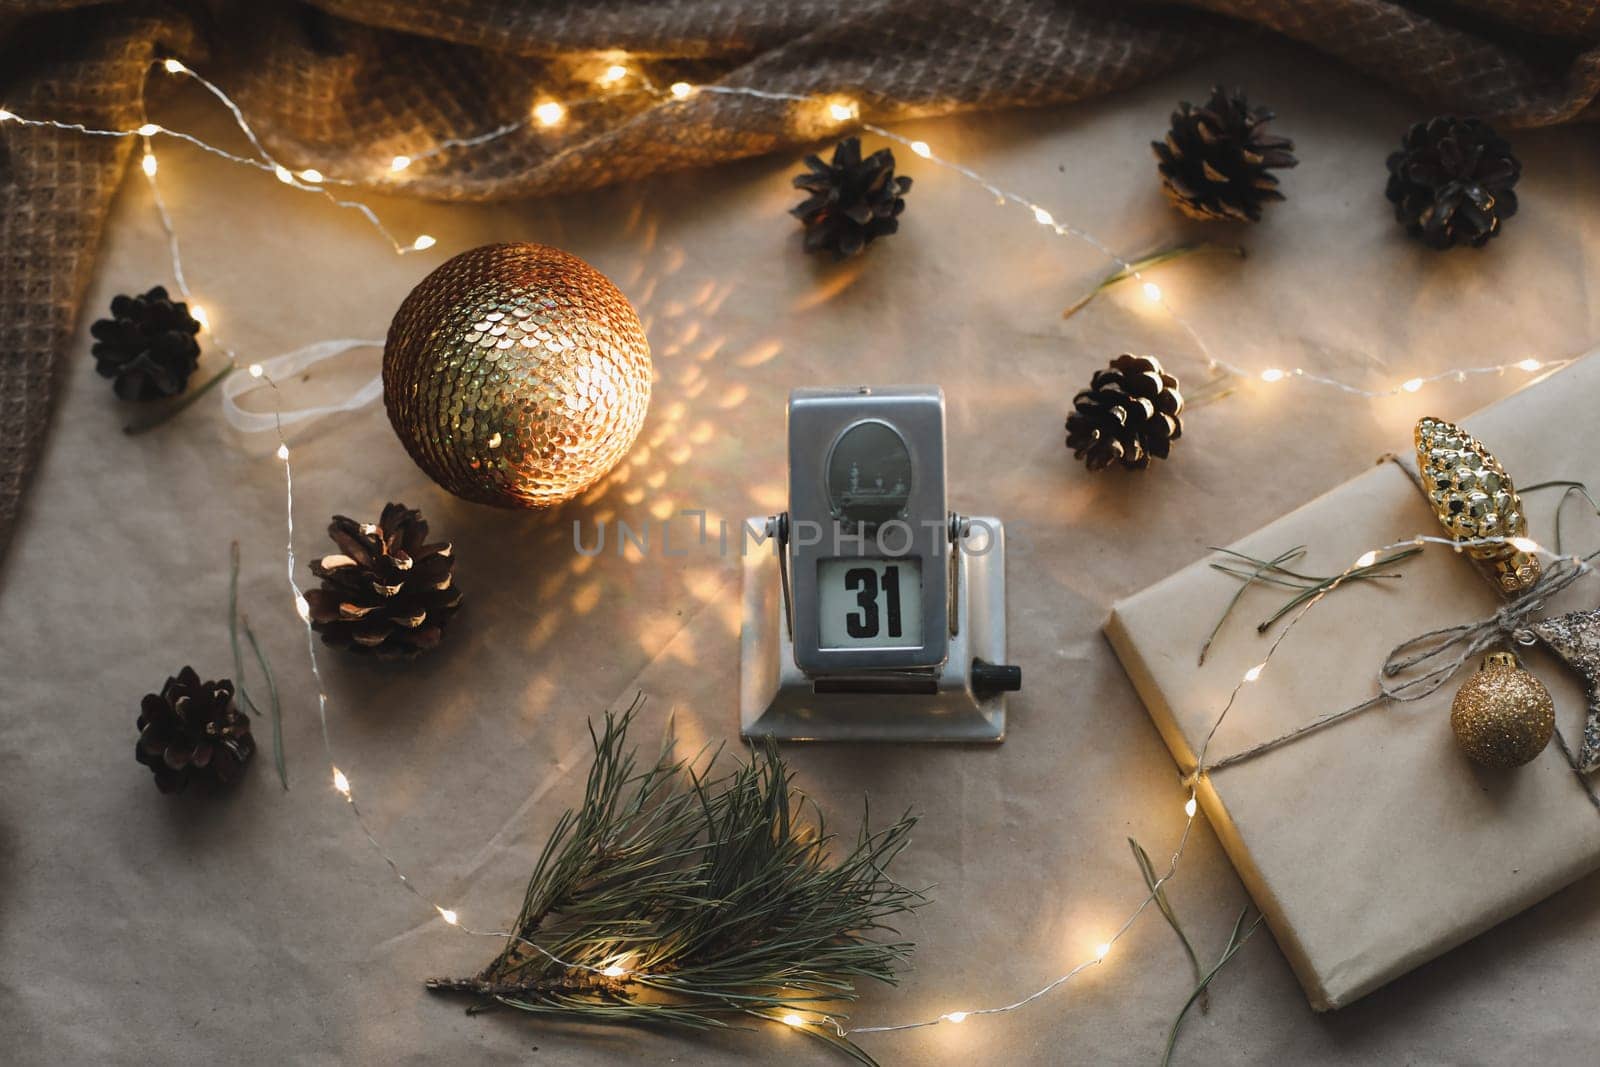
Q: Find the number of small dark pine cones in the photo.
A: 7